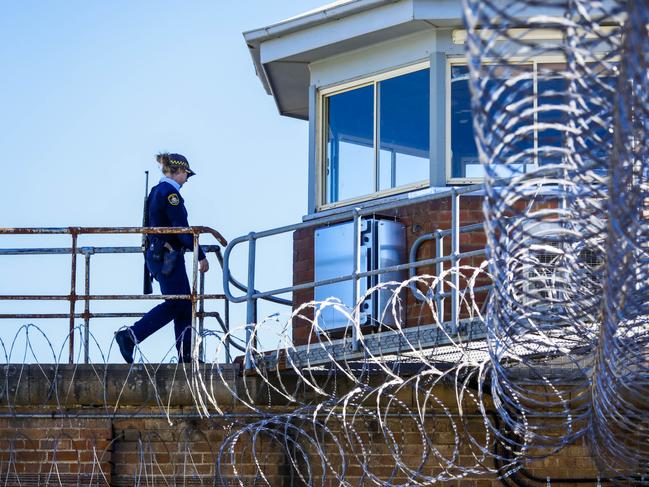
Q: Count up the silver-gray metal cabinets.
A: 1